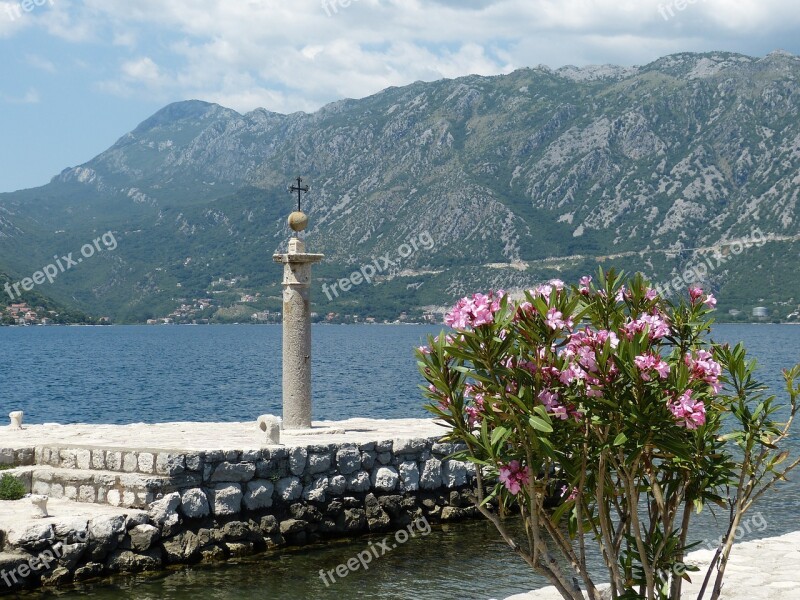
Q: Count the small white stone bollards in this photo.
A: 3